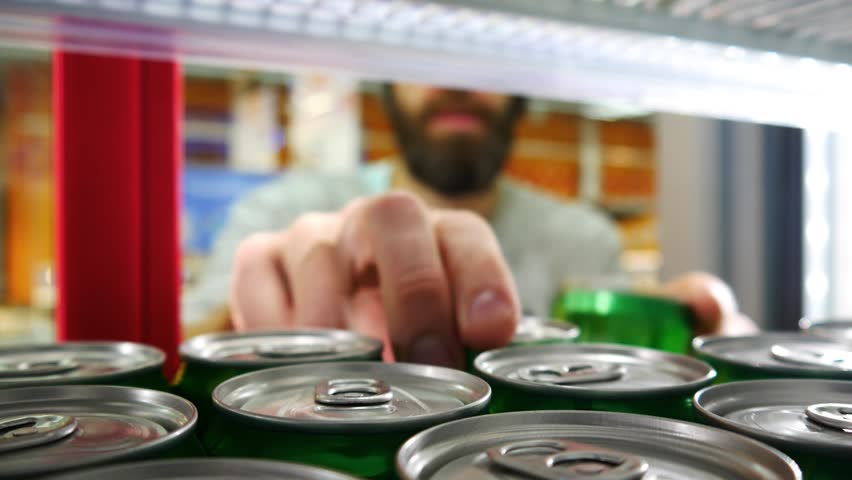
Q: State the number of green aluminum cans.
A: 12